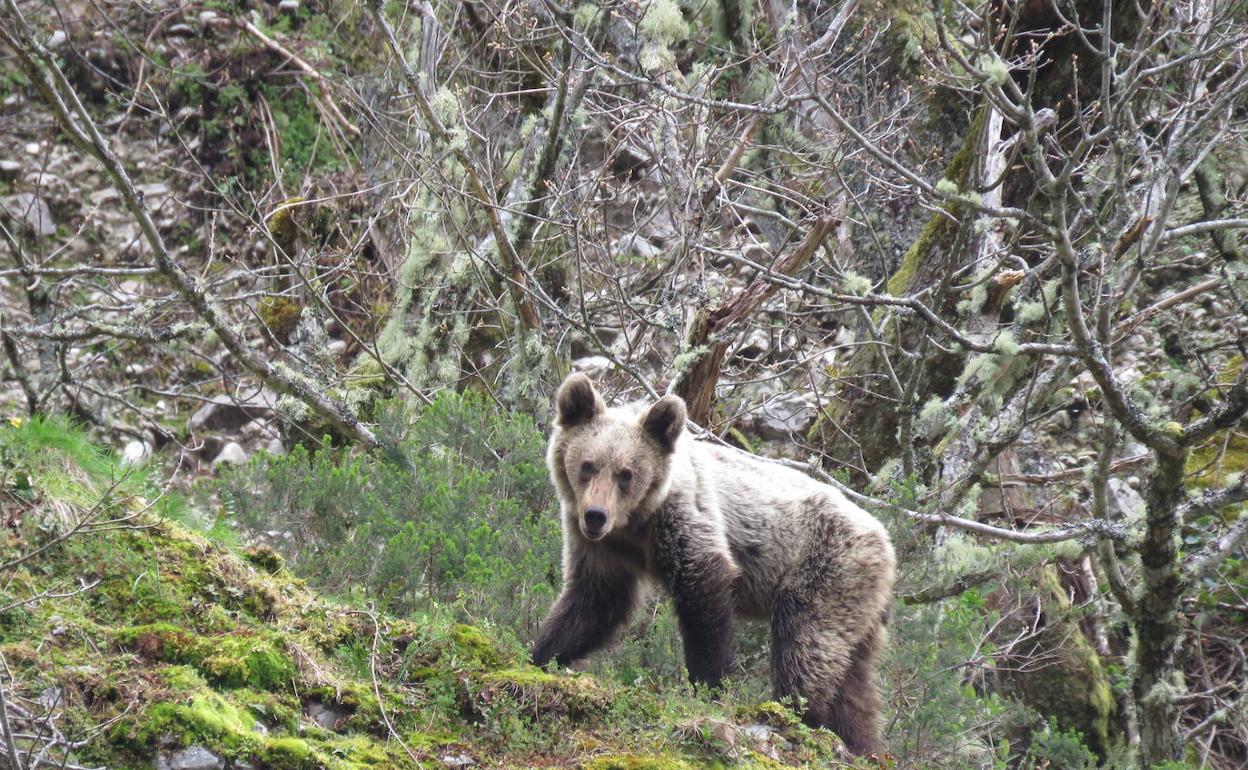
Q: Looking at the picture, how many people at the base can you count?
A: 0